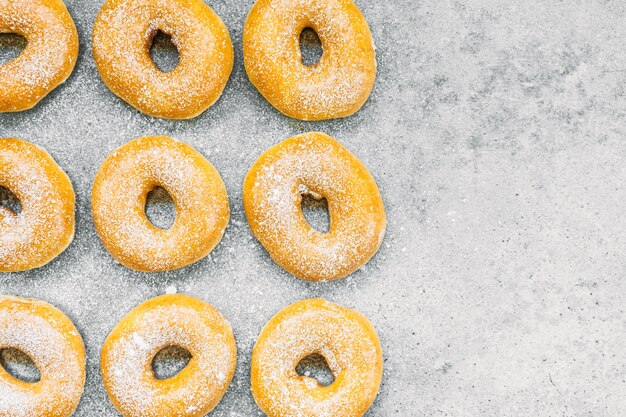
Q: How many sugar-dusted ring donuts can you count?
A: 9